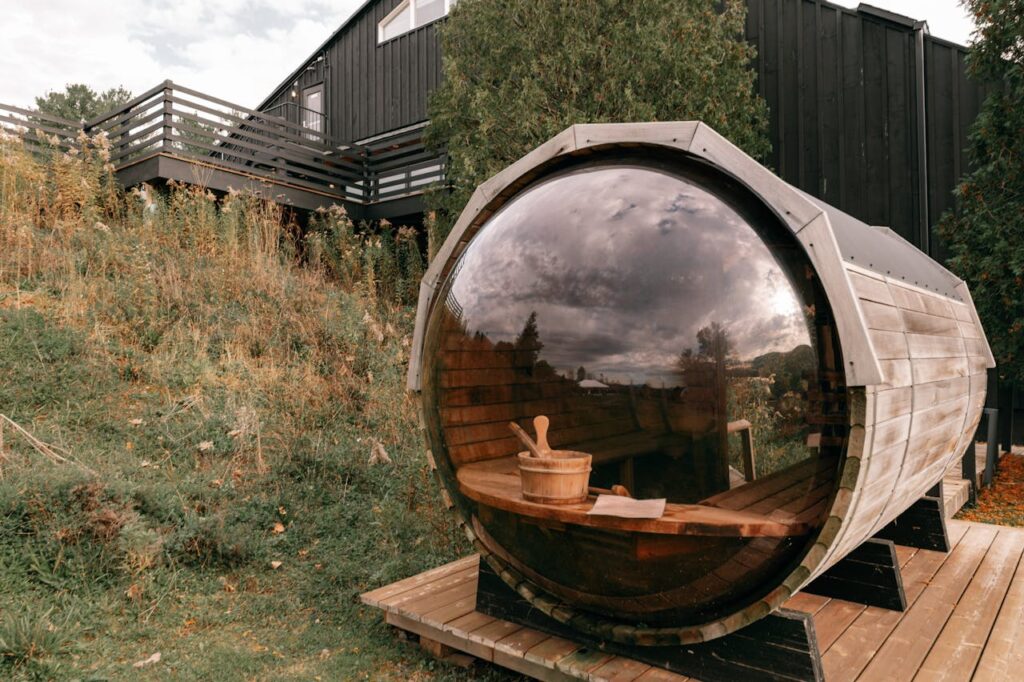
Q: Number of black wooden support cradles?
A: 3